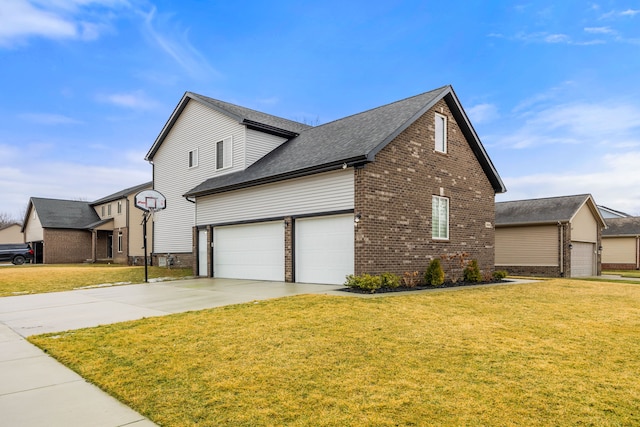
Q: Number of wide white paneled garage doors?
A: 2